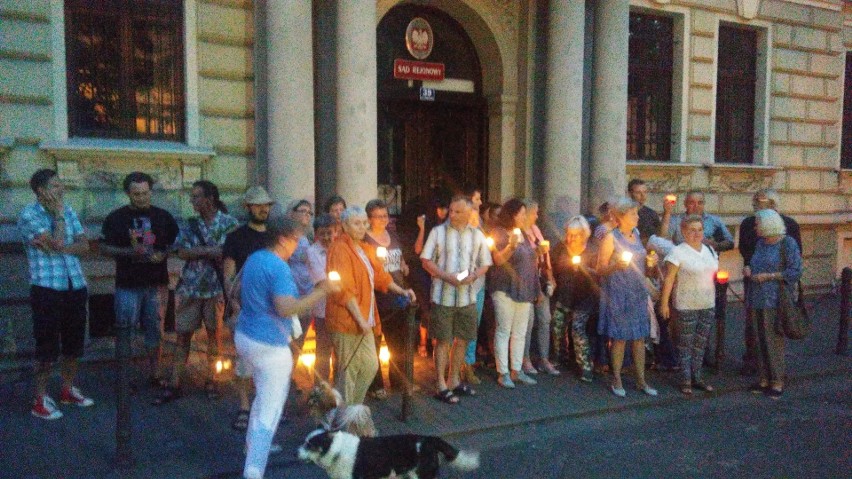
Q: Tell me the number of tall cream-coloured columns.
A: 4